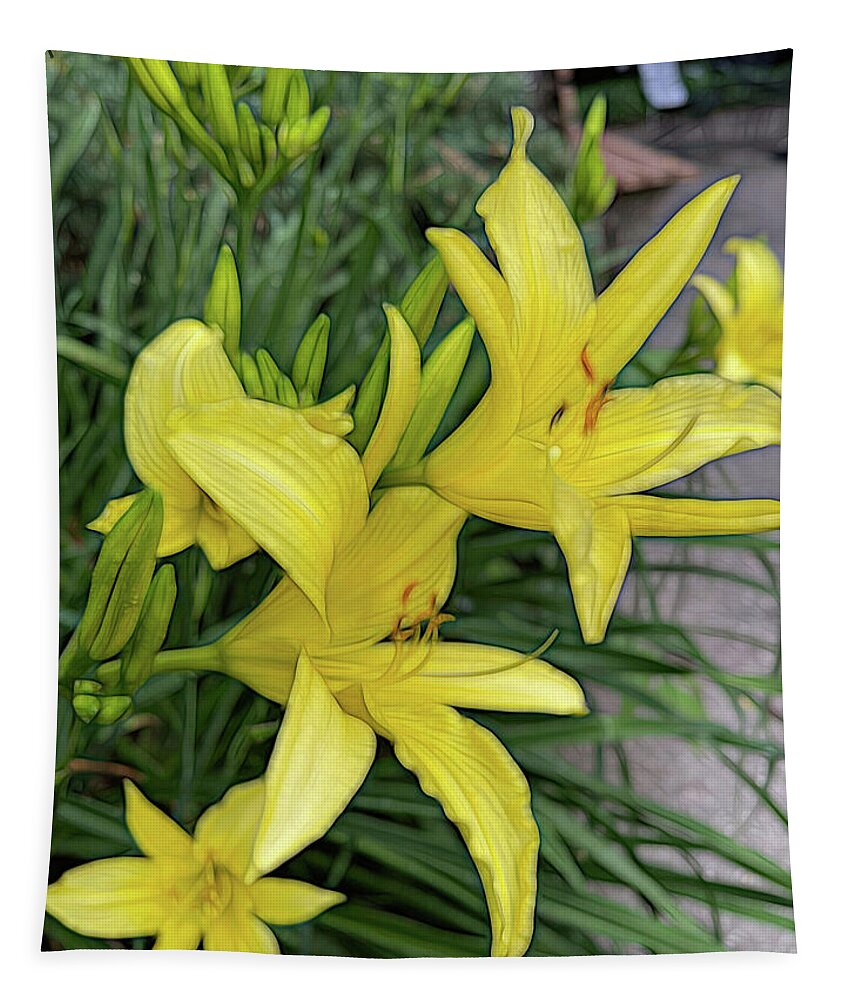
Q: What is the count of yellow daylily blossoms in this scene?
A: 5